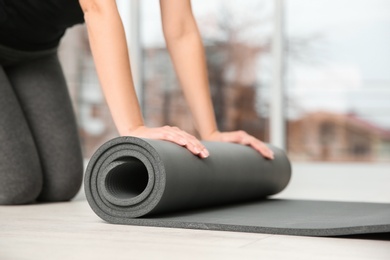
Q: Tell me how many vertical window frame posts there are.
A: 2